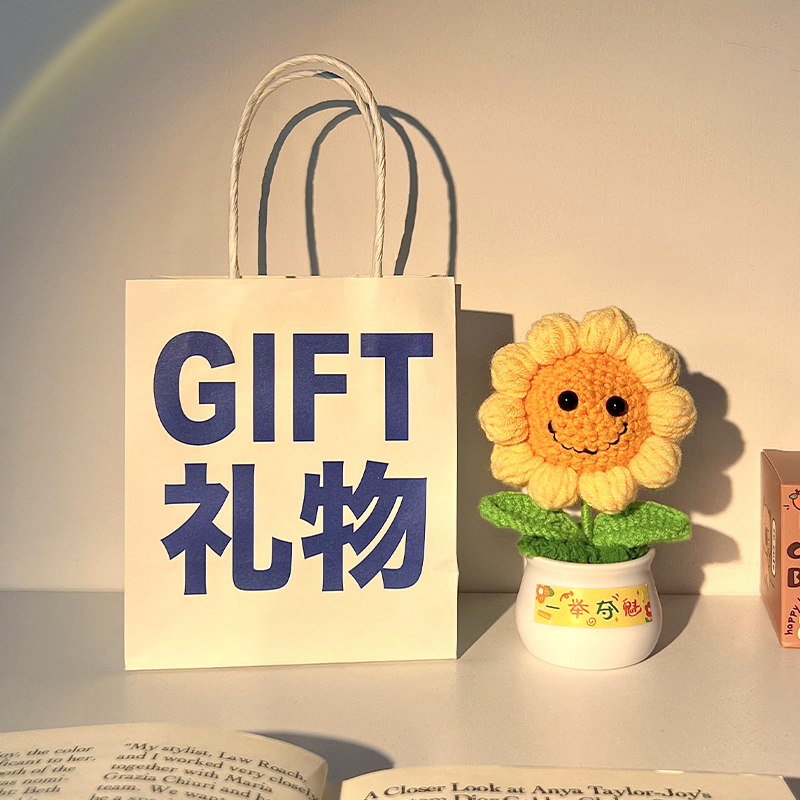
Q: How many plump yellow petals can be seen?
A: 10